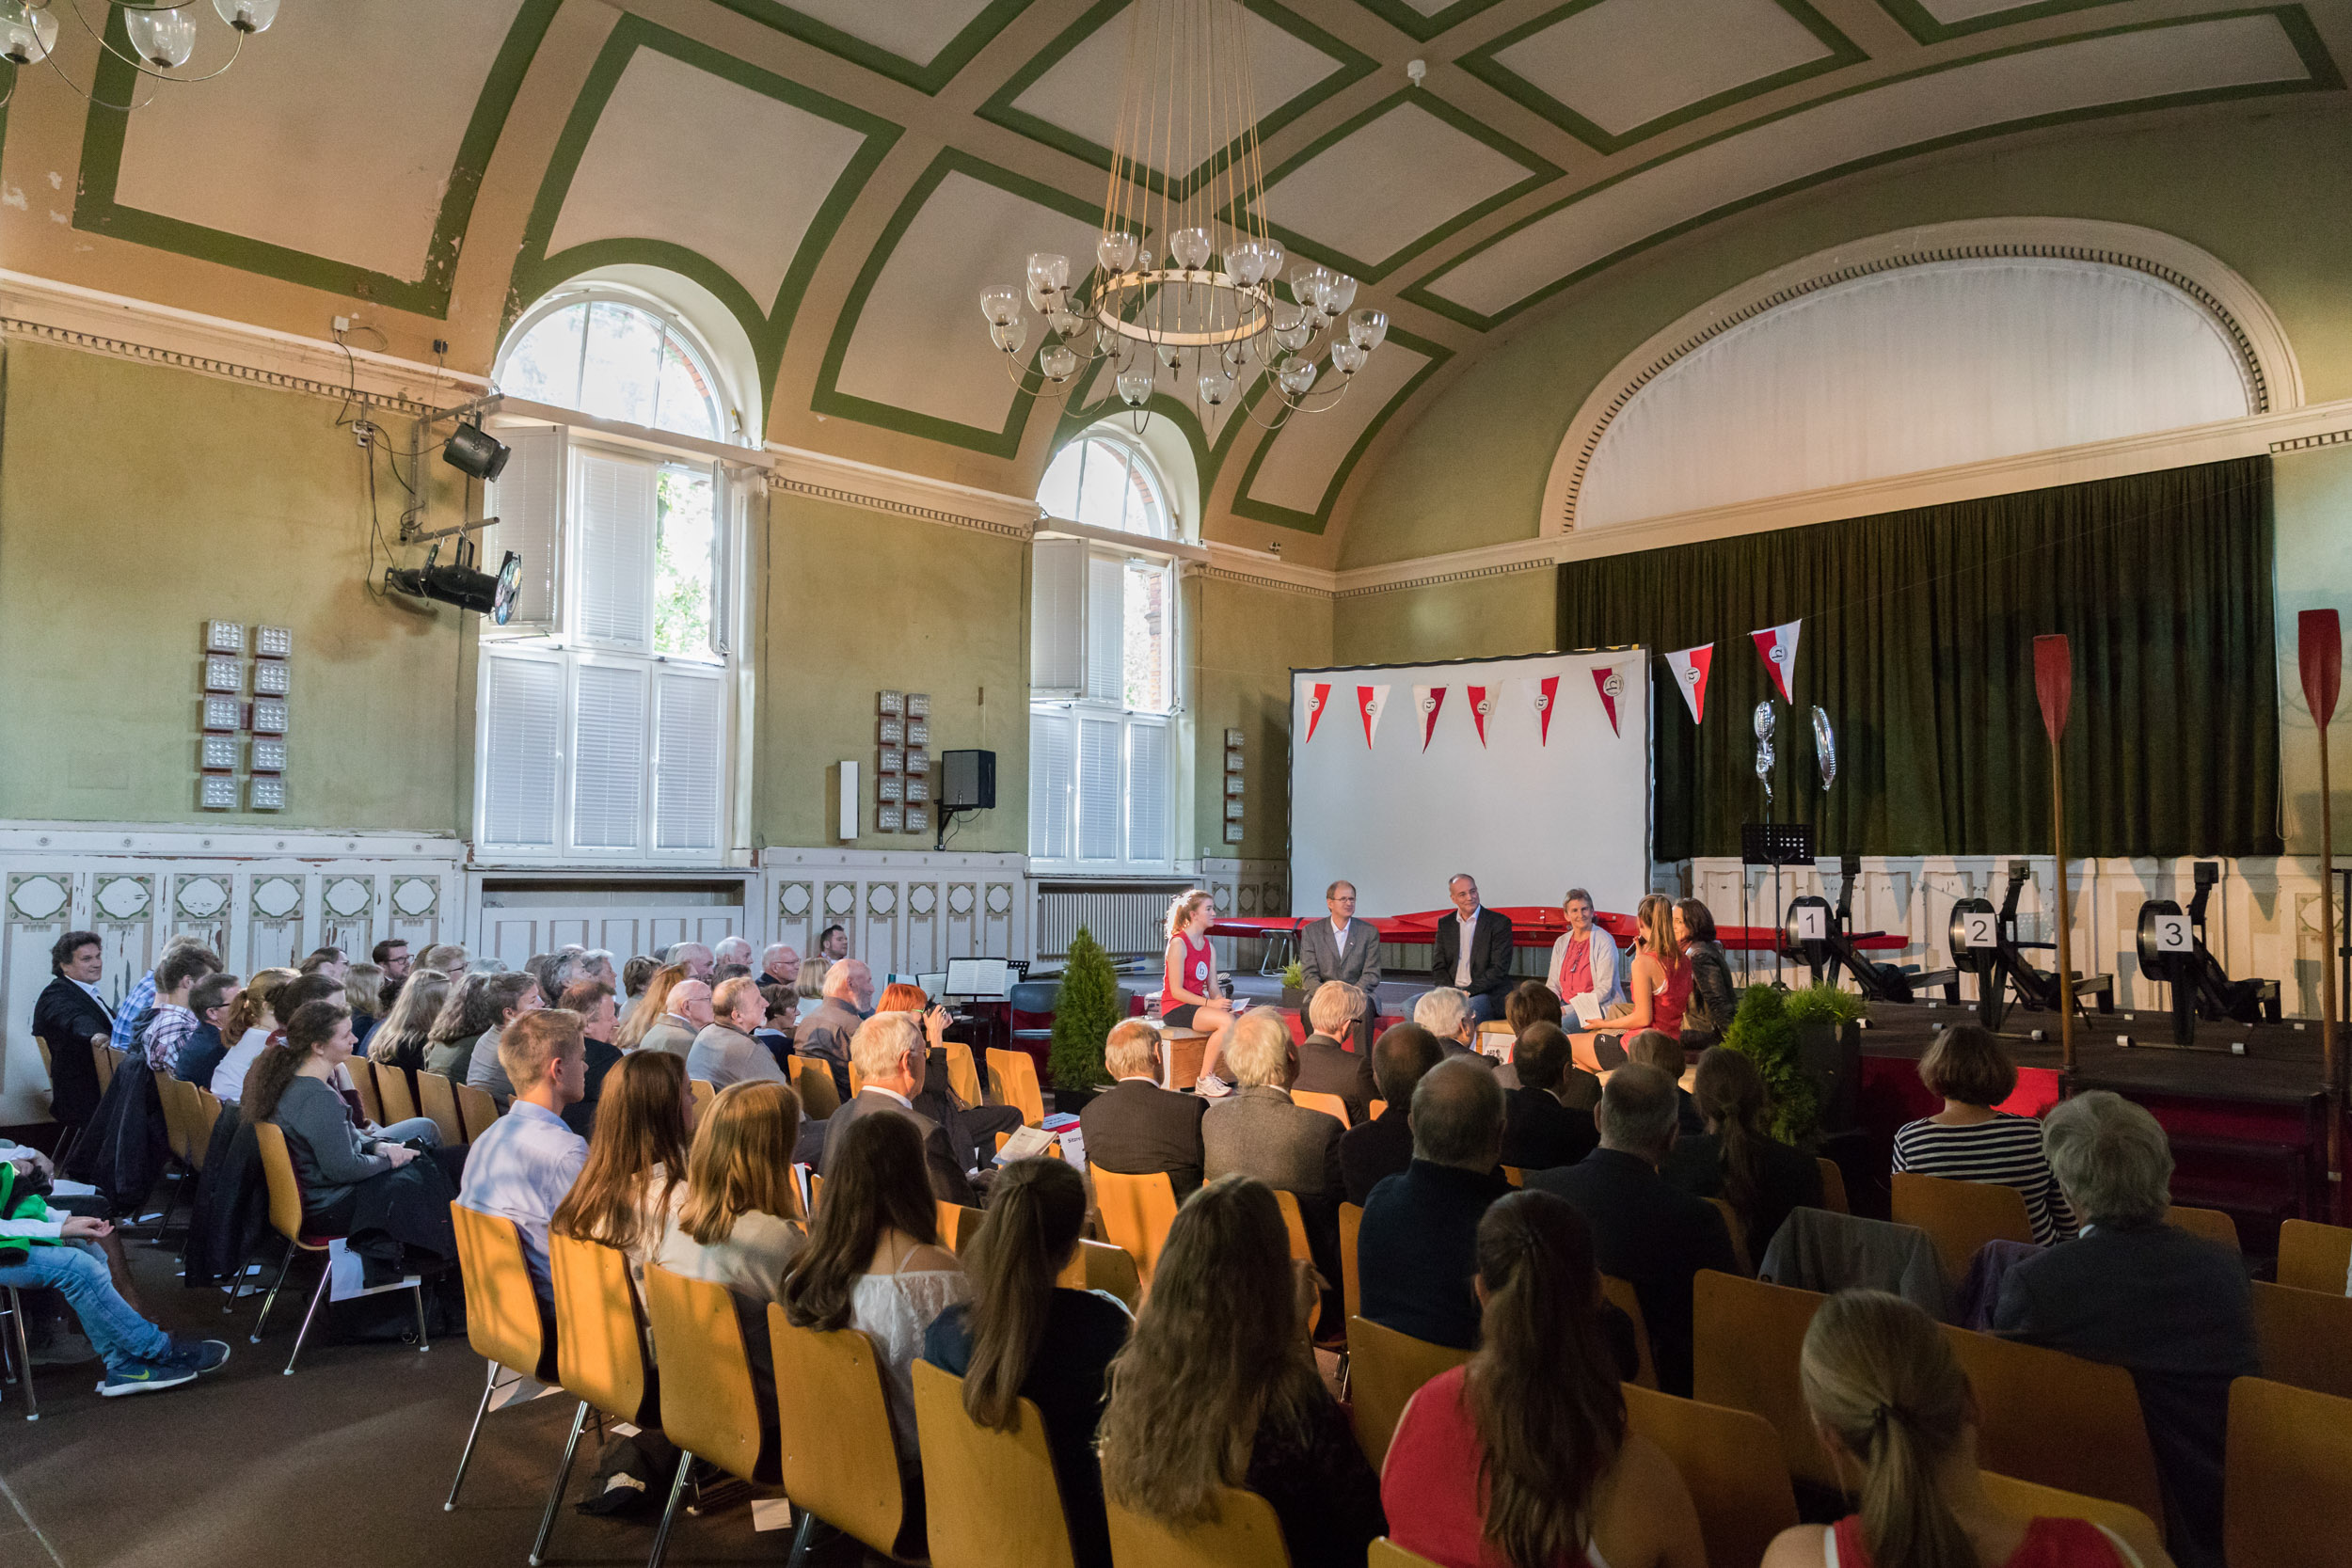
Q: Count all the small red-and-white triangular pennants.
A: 8